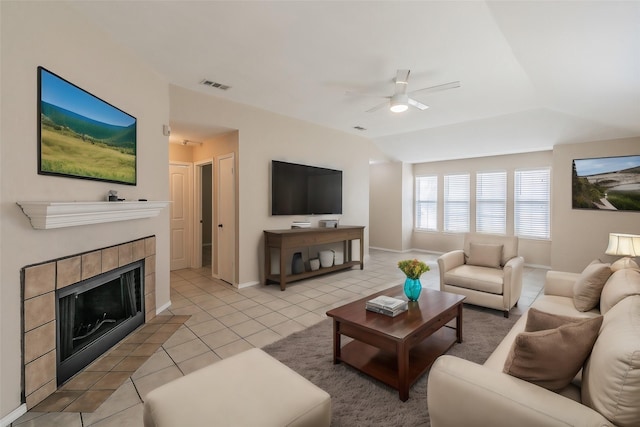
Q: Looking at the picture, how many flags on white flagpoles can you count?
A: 0